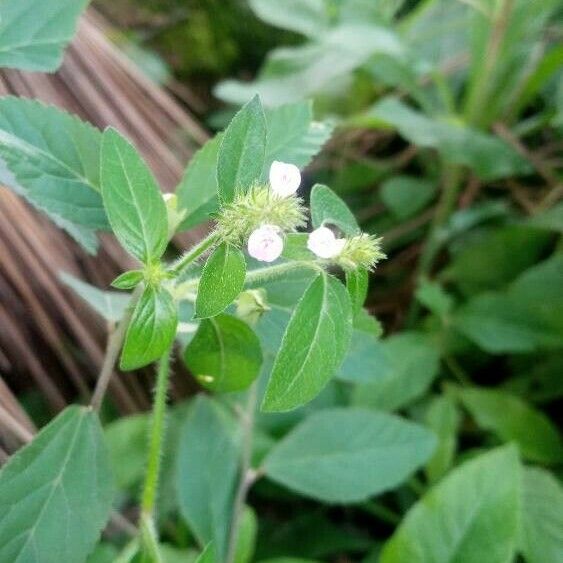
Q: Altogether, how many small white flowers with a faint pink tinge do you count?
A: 3